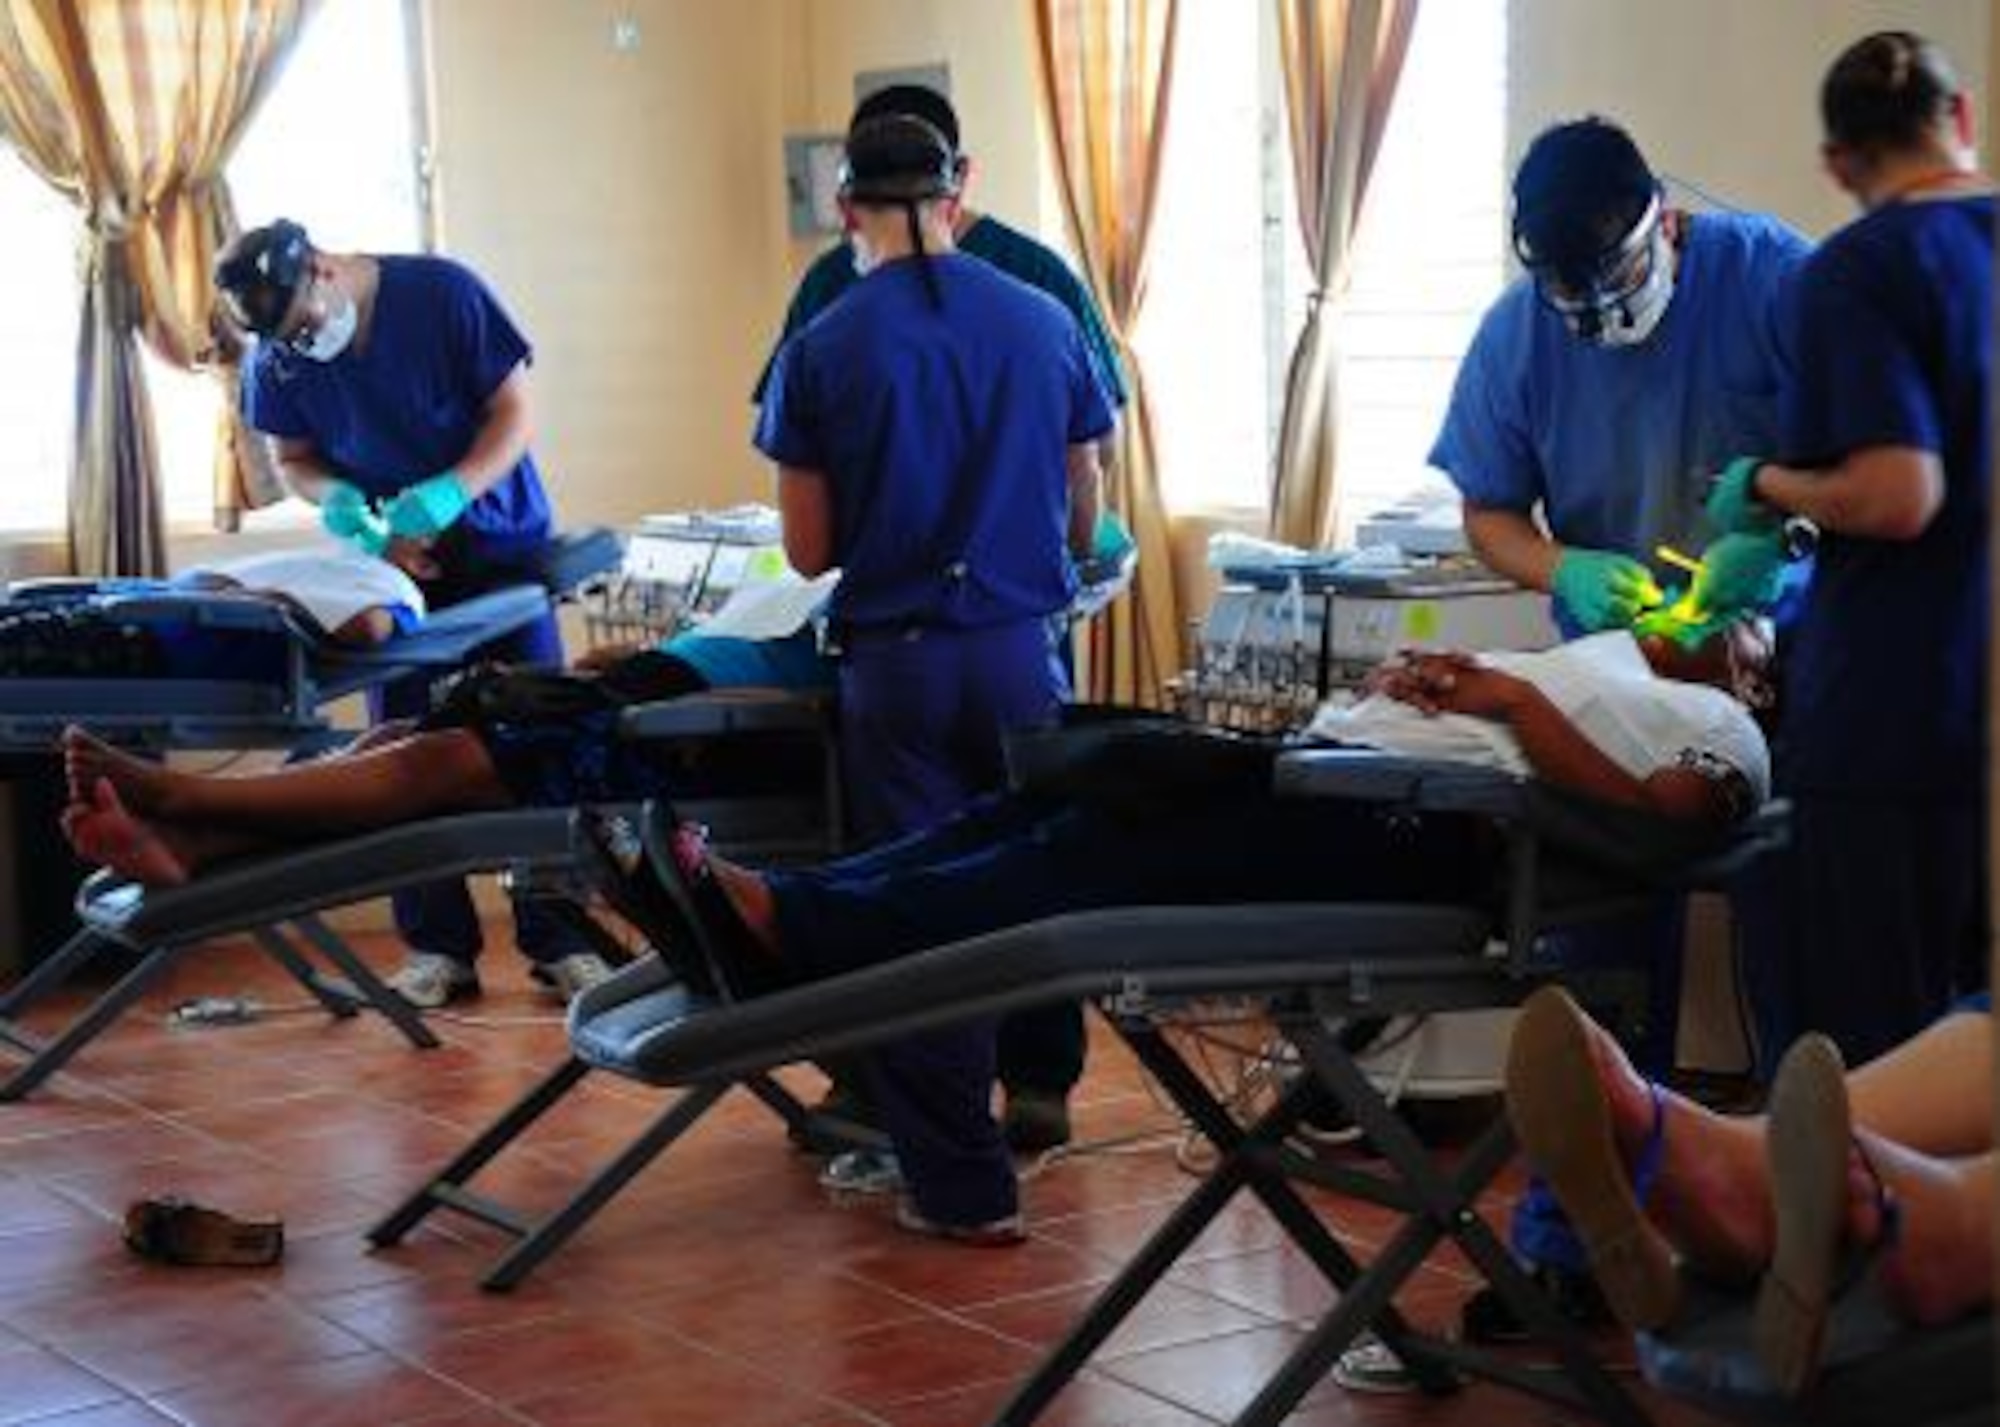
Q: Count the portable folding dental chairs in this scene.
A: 4